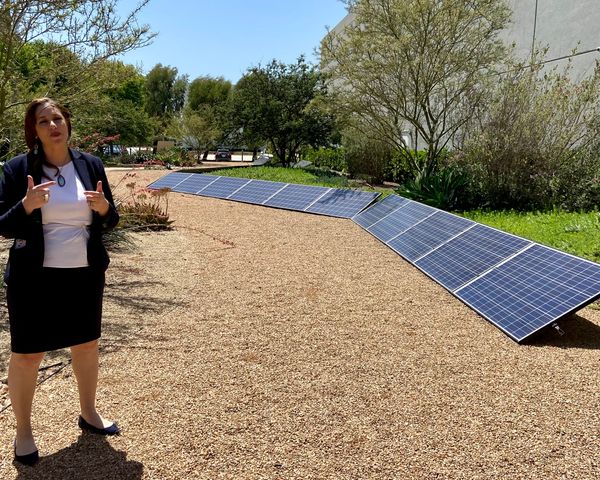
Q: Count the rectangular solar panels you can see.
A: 11